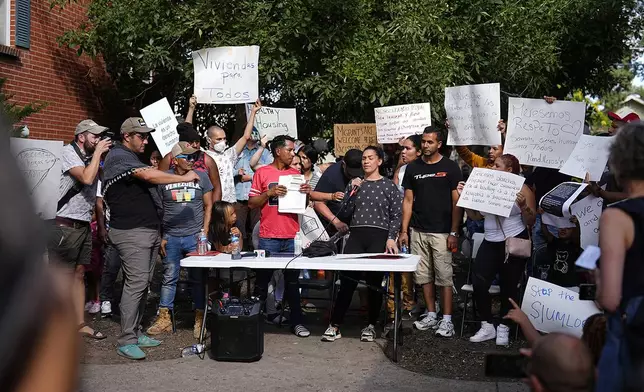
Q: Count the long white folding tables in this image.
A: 1